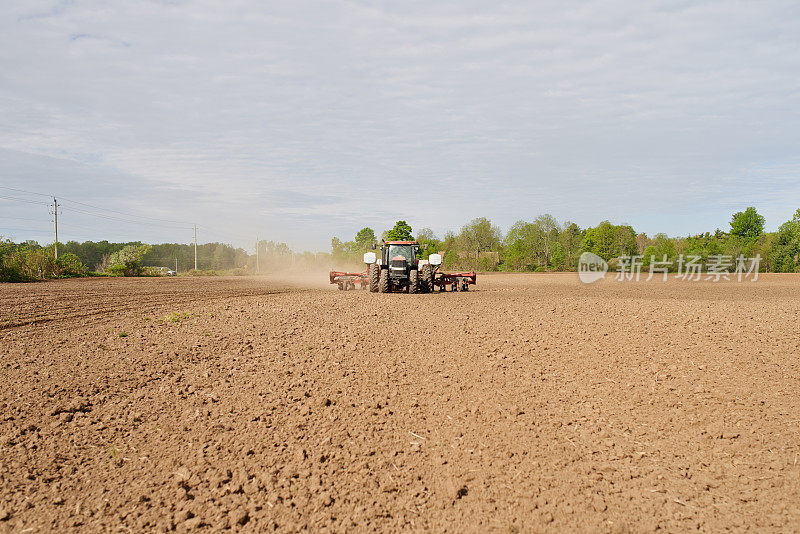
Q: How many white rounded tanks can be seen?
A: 2